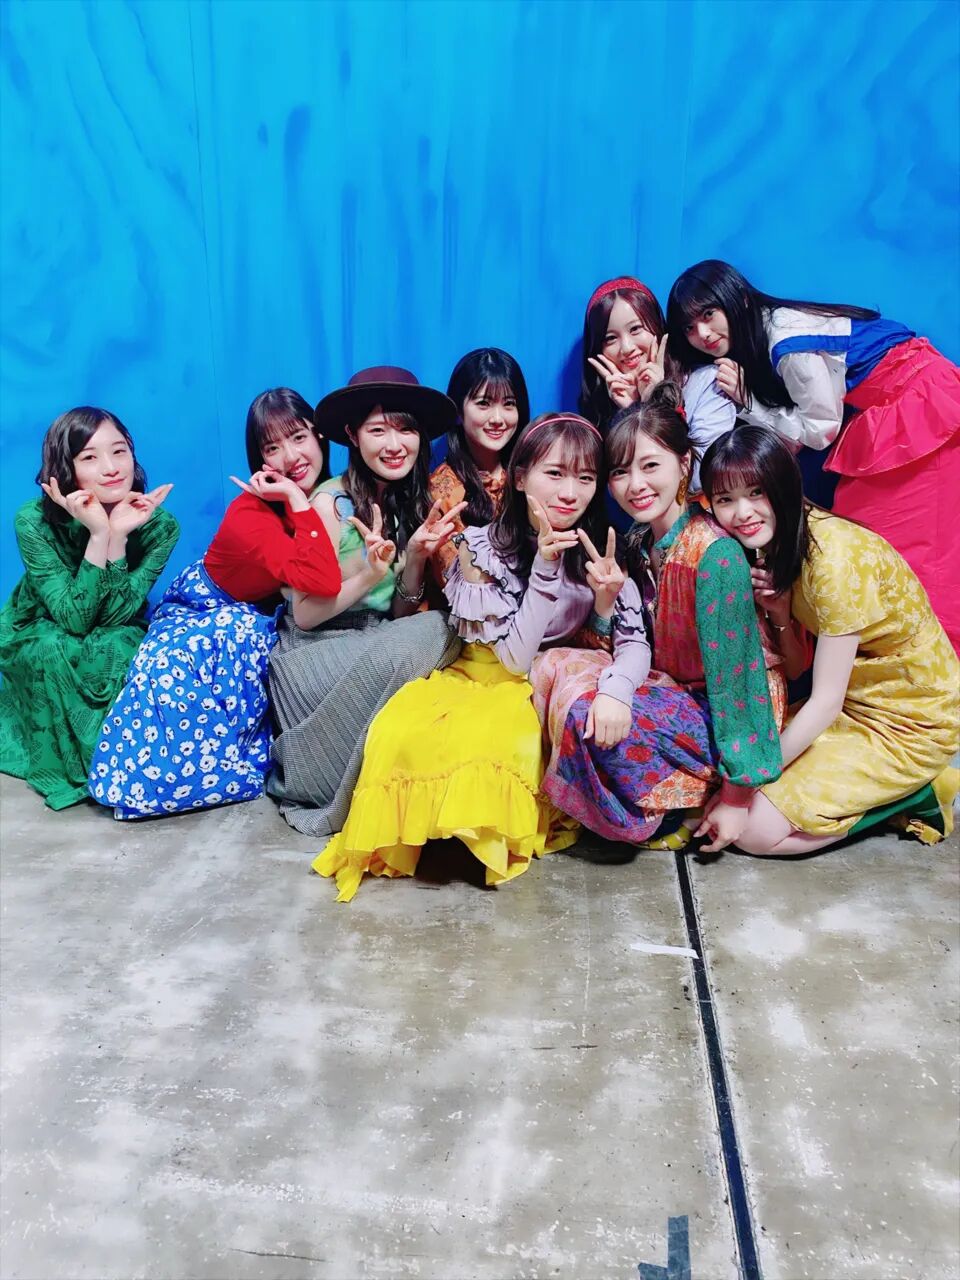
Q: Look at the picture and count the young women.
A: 9